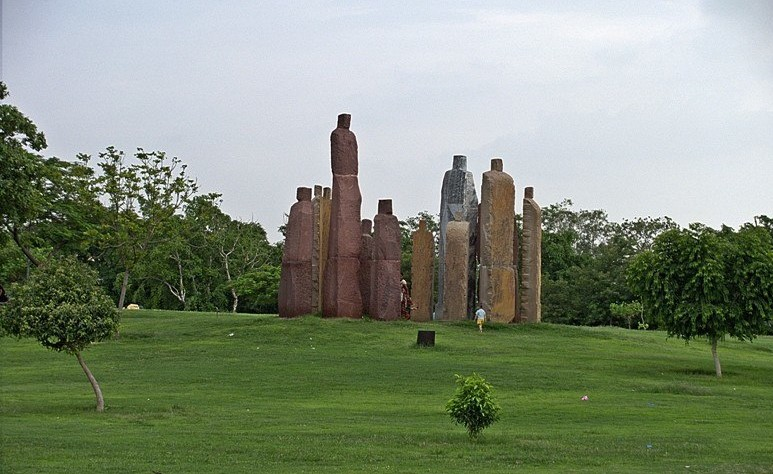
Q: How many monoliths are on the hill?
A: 11